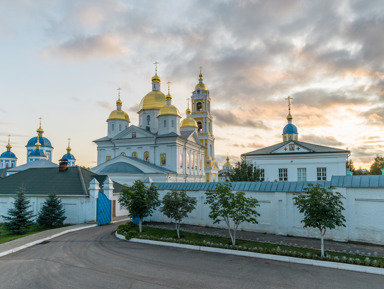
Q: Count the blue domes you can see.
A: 5